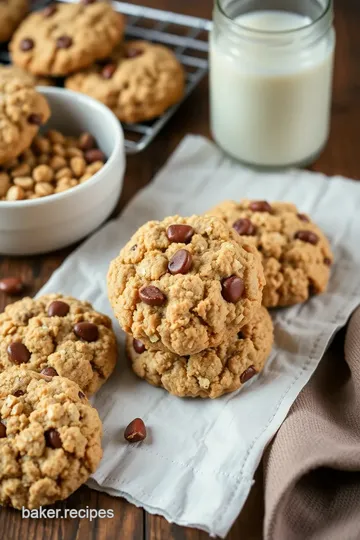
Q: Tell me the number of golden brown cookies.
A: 9